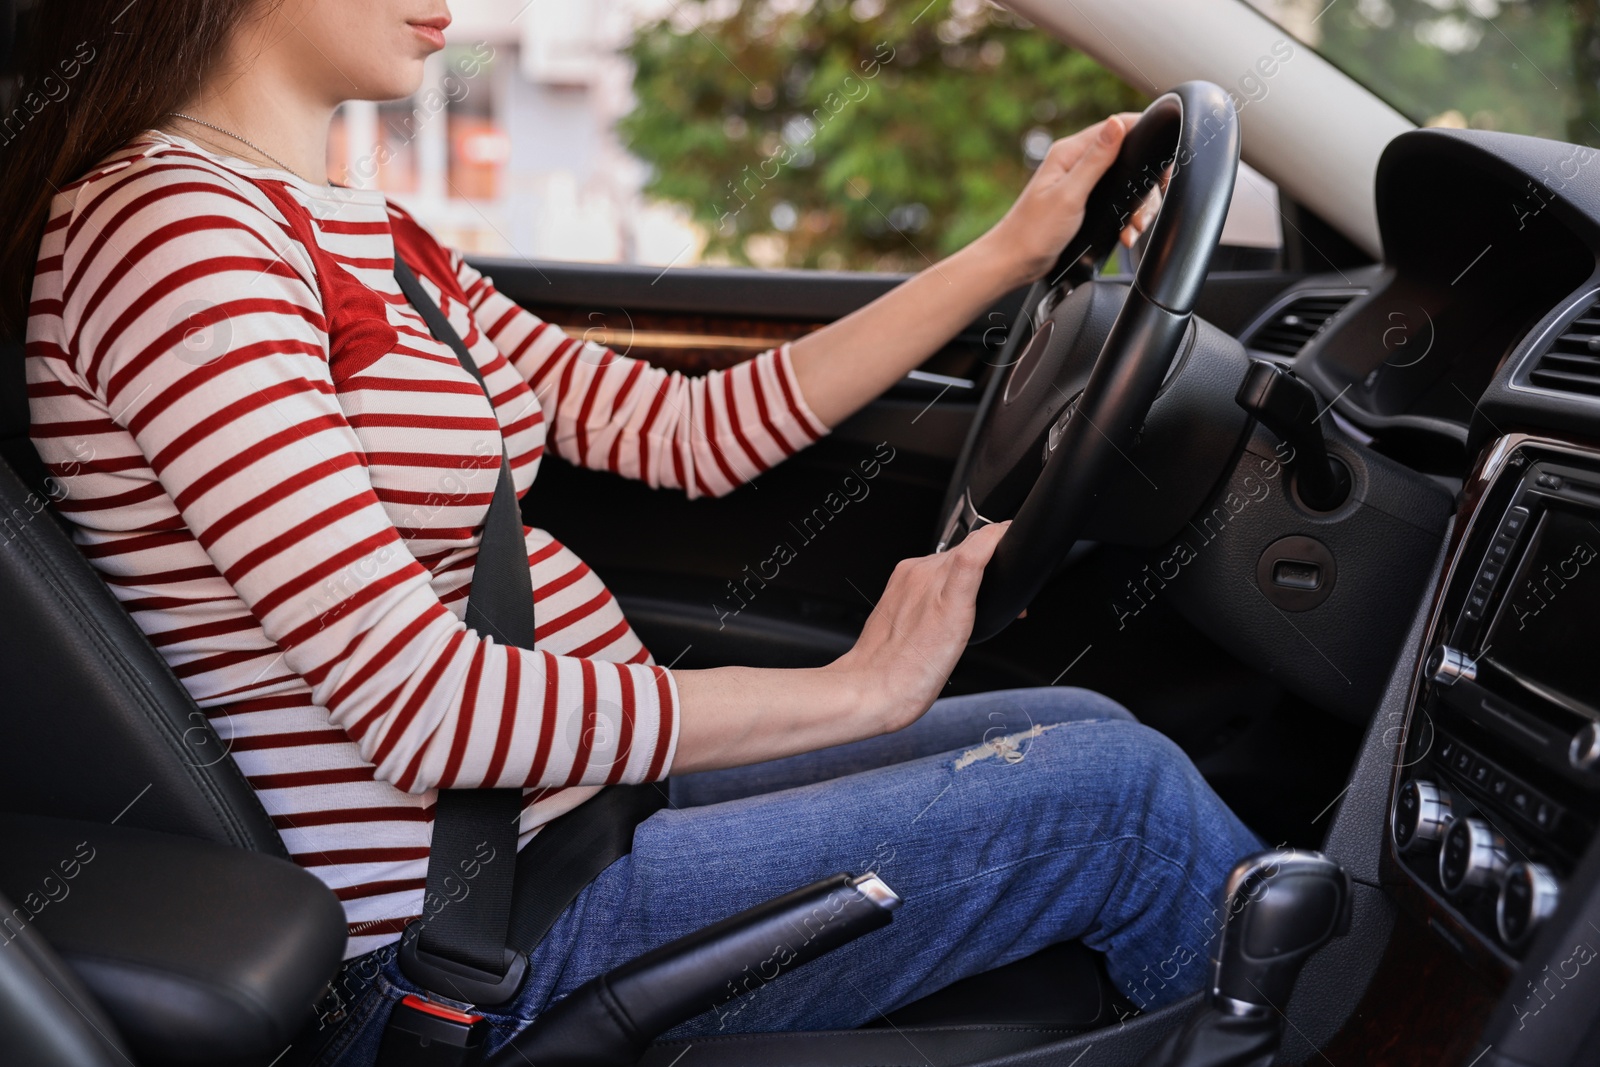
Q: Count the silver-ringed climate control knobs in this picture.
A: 3